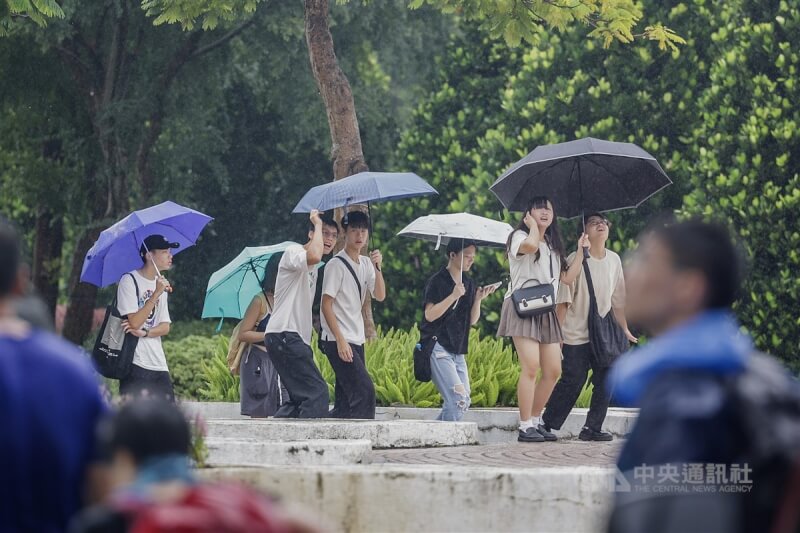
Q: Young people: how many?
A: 7